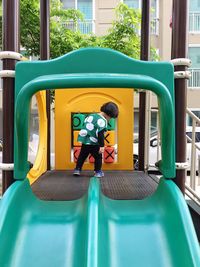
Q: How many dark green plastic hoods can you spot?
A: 1